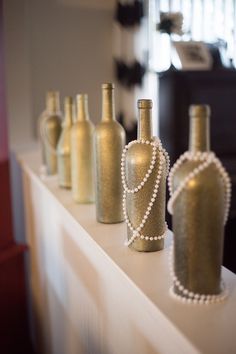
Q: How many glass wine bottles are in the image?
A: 6